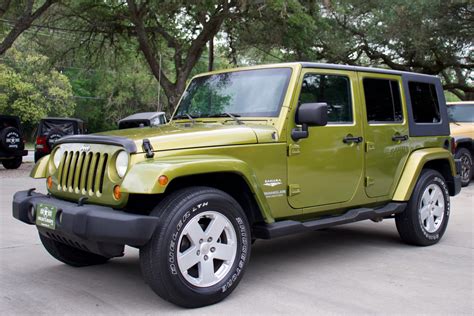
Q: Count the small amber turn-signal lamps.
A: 3